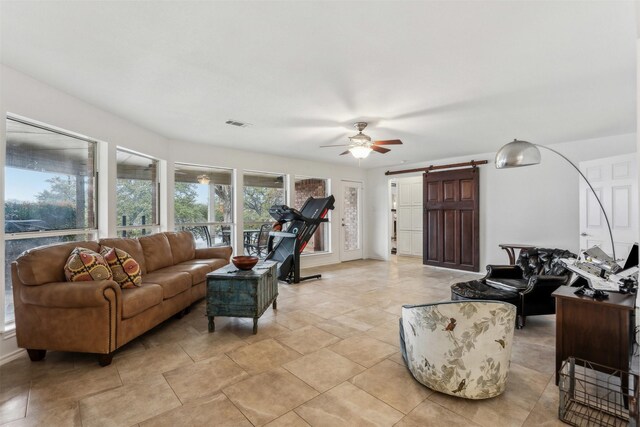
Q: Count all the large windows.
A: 5